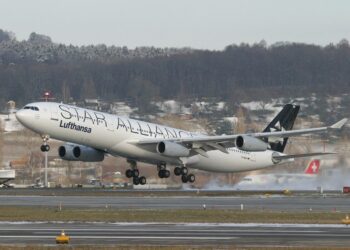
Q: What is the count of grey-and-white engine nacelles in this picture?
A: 4